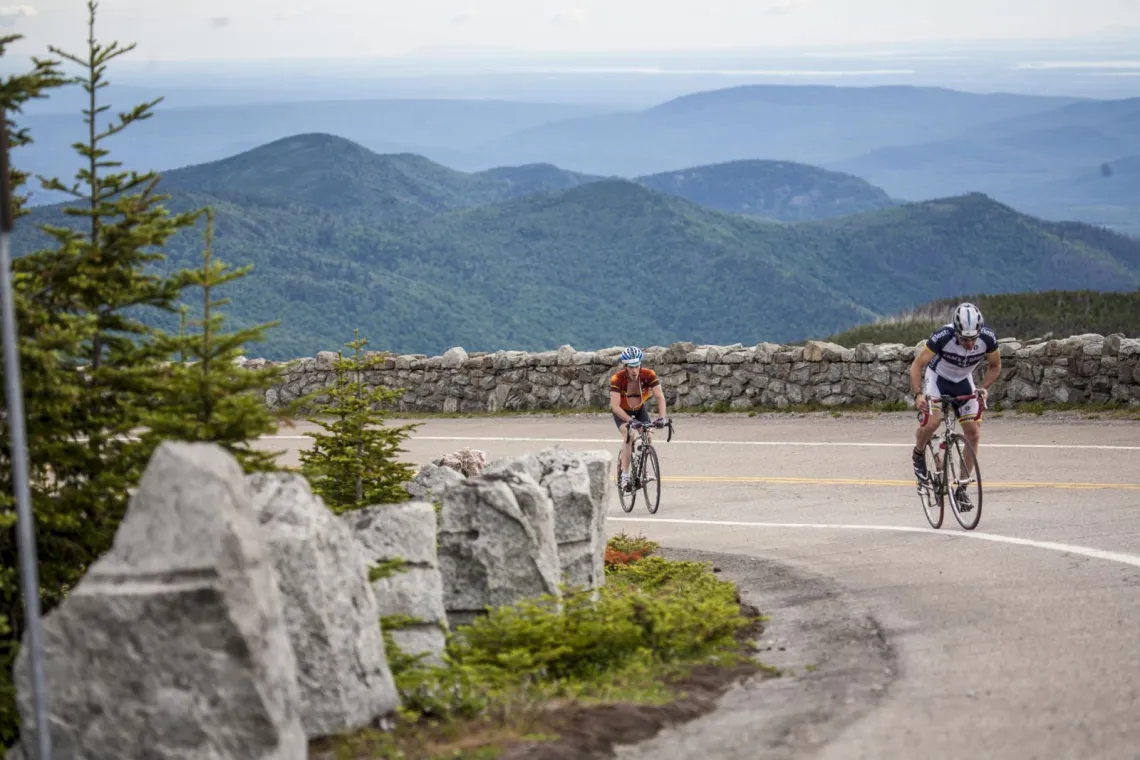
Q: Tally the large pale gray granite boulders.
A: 5